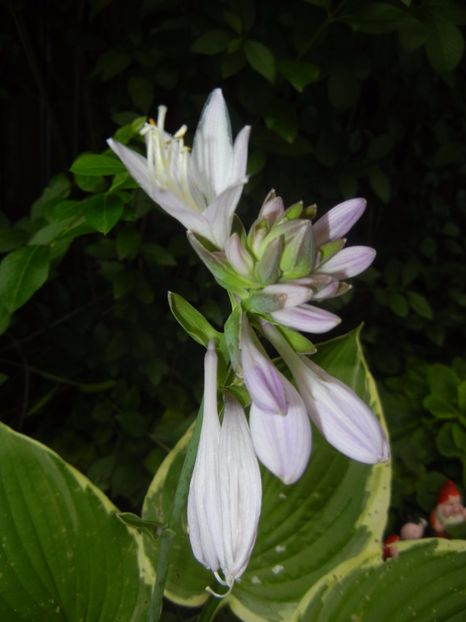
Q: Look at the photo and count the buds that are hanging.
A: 5